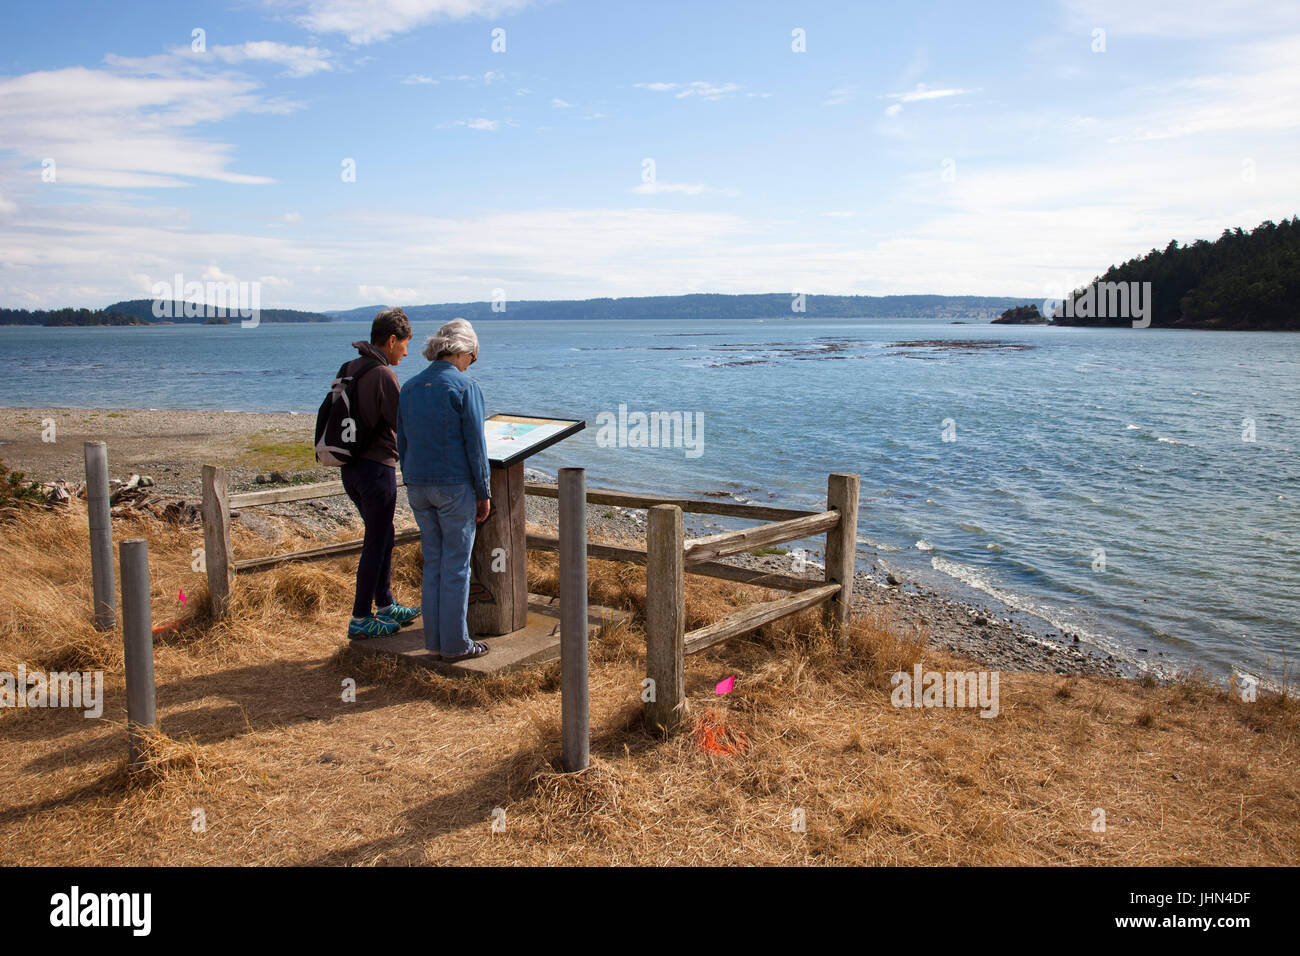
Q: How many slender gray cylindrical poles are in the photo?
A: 3